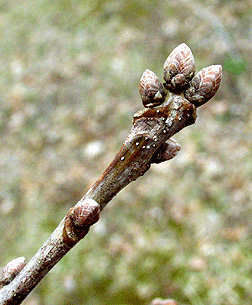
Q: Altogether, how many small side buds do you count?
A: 3